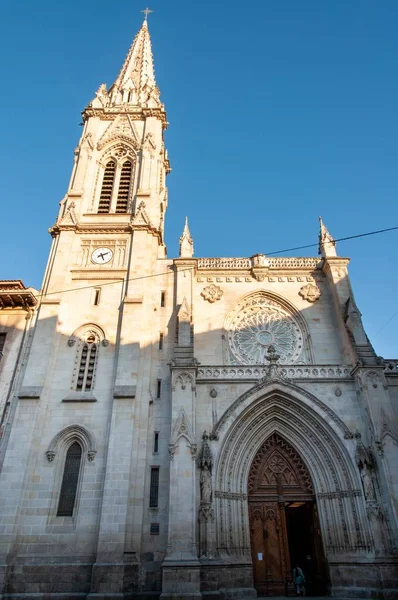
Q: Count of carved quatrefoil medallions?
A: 2